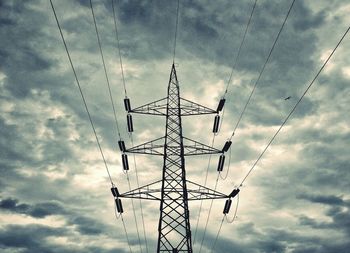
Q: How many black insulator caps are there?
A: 12